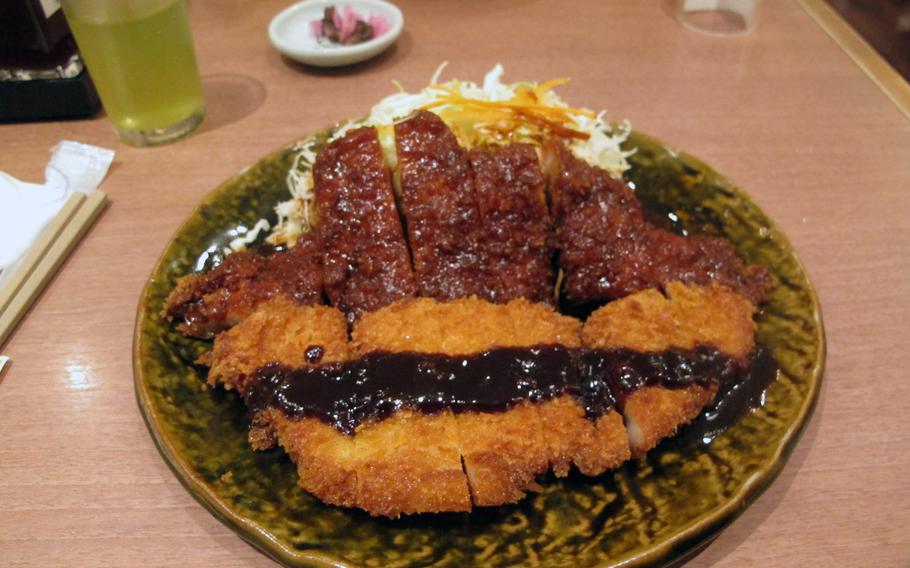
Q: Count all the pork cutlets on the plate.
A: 2